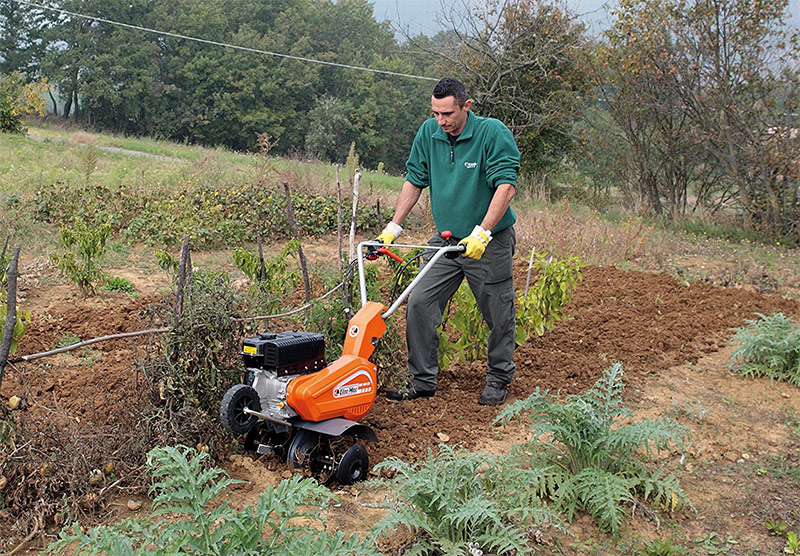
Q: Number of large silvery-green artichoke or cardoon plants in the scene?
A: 4